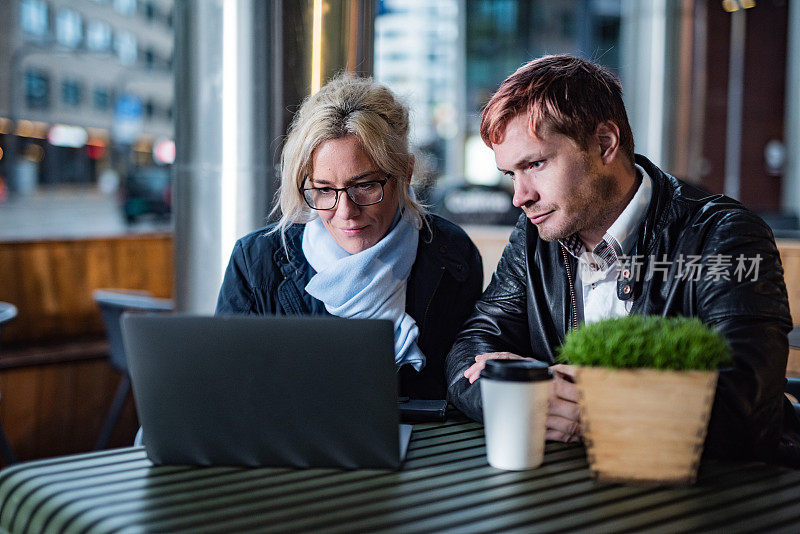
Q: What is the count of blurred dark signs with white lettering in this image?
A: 1